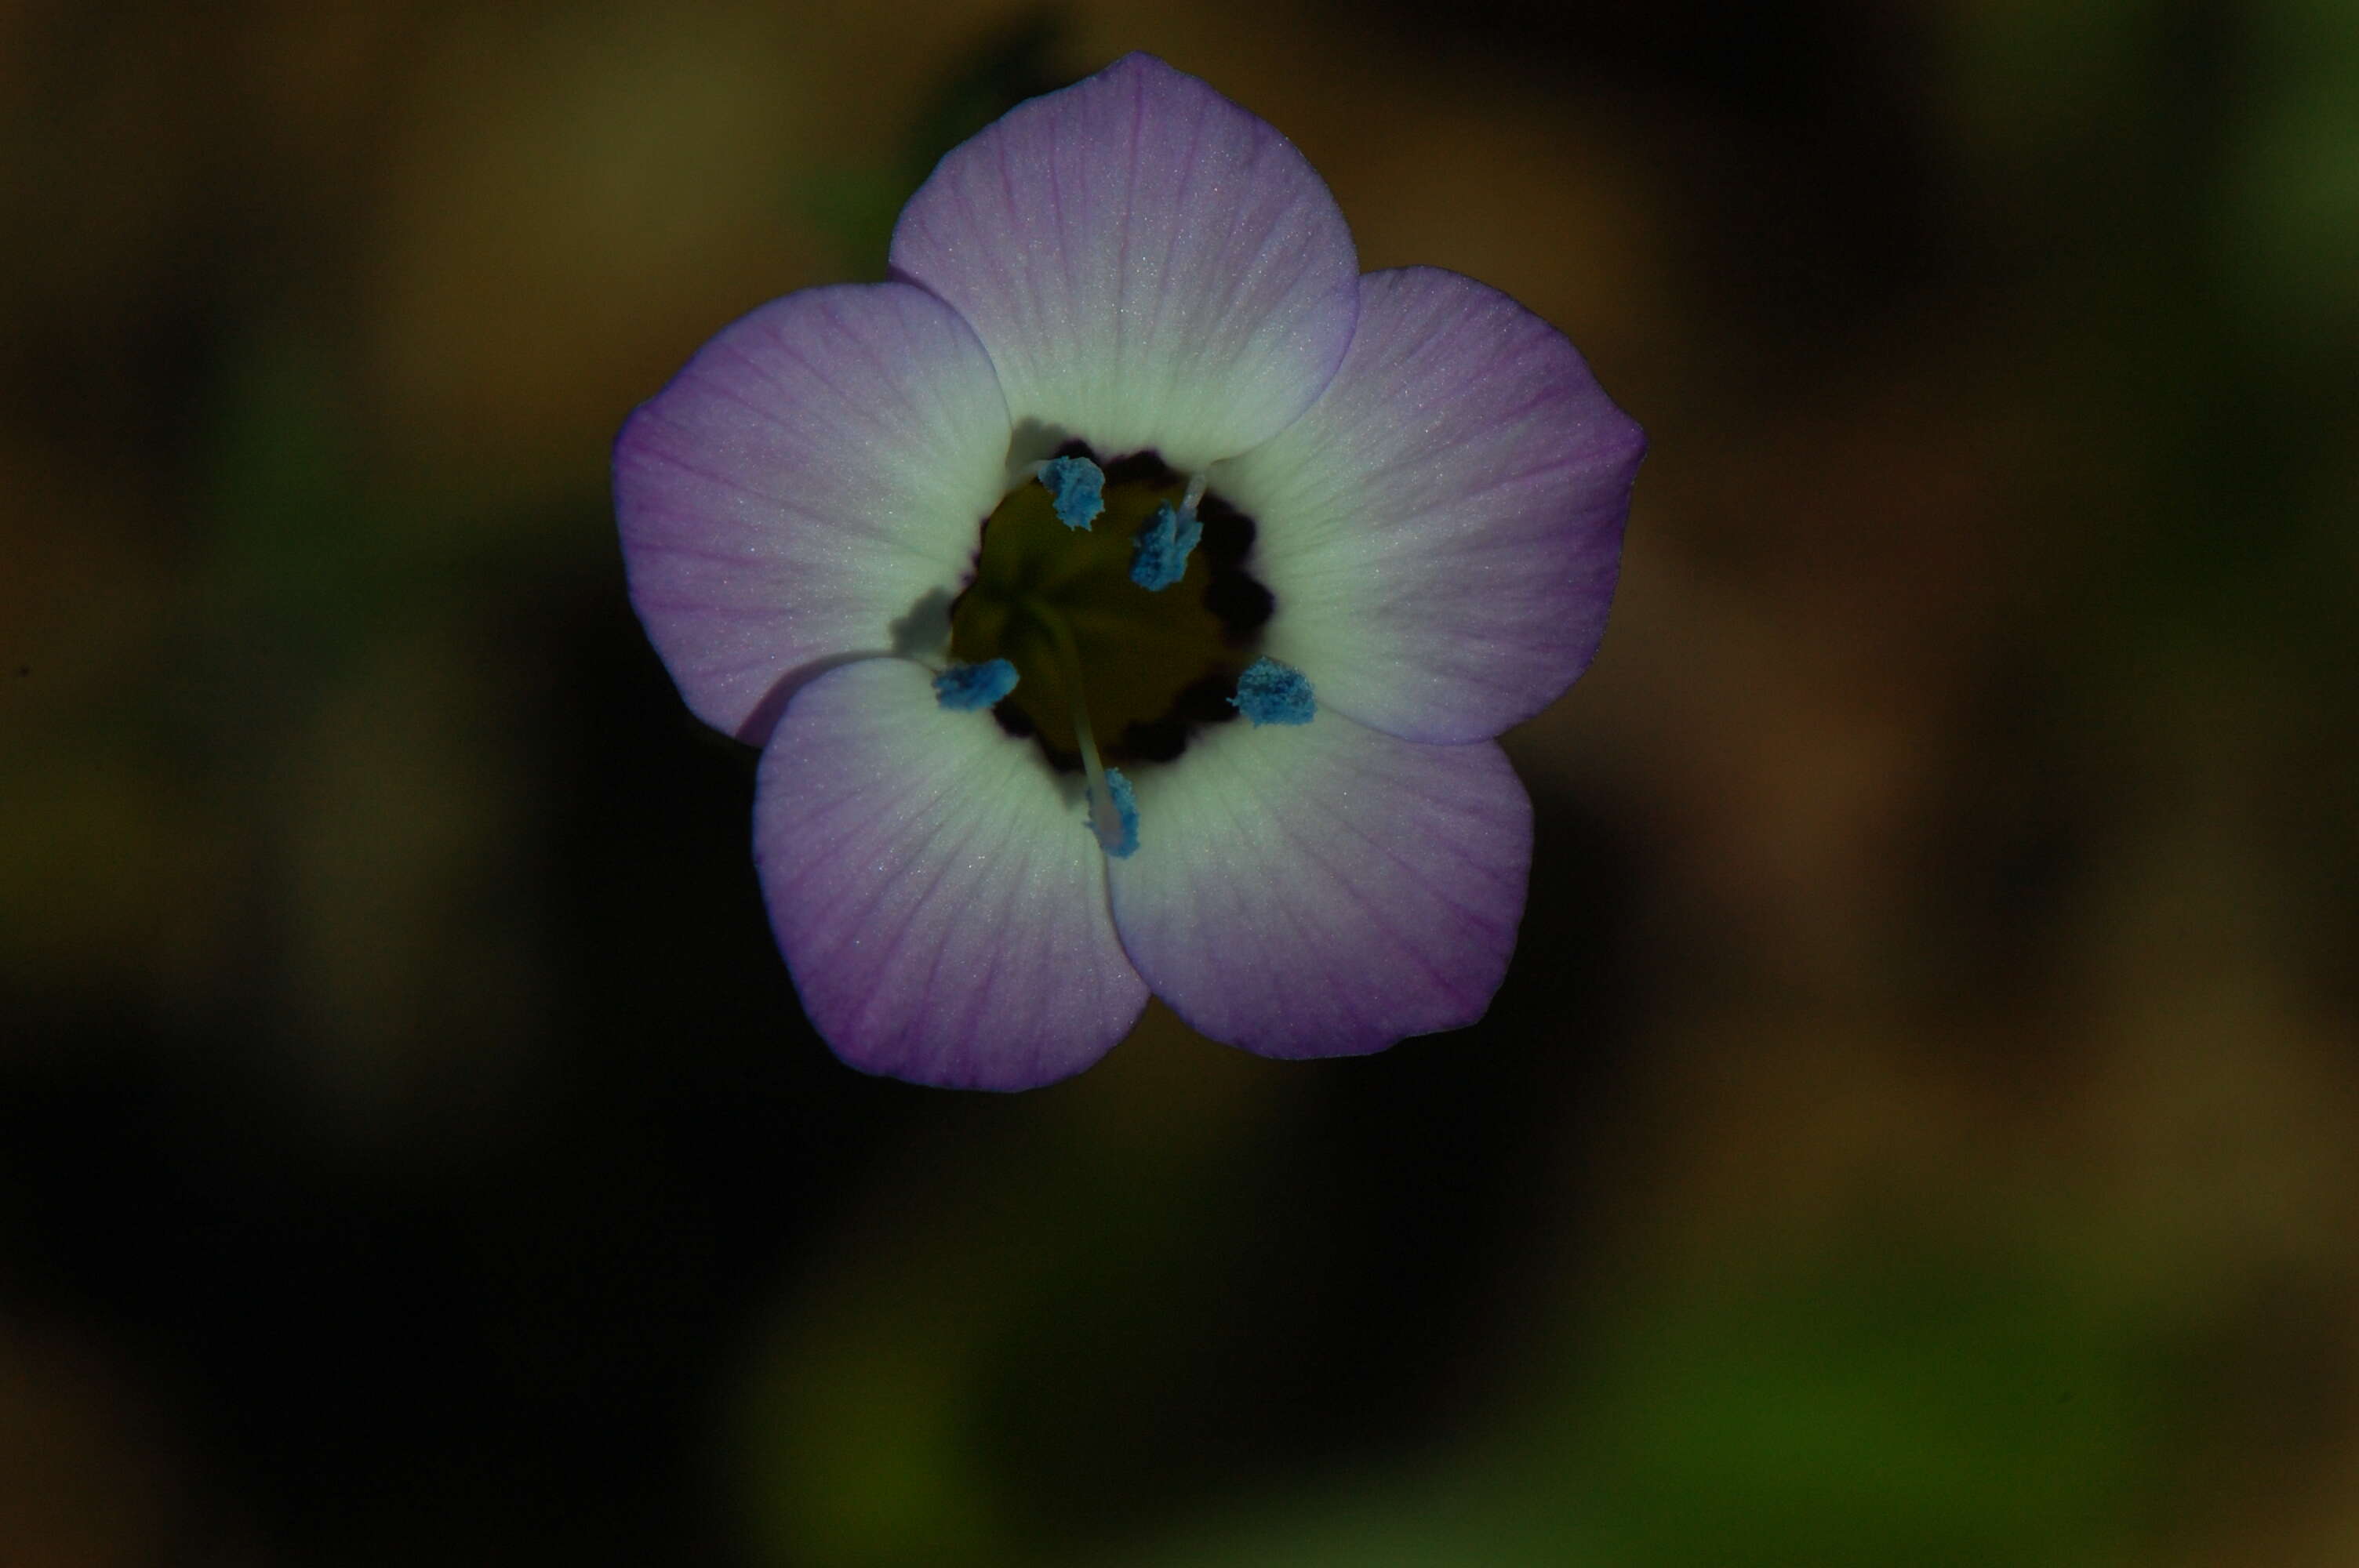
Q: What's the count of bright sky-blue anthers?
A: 5